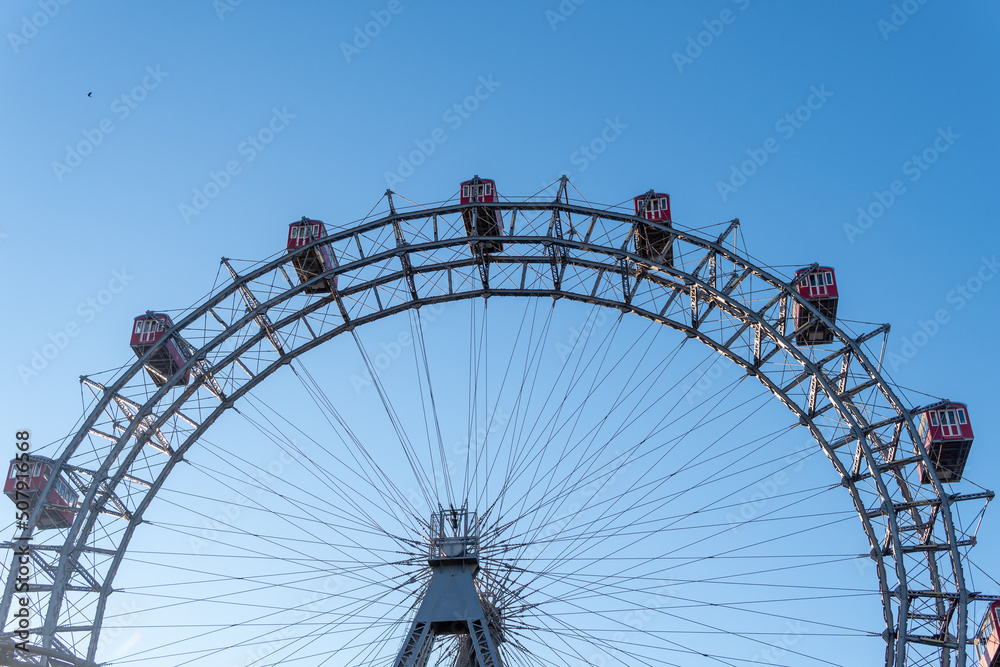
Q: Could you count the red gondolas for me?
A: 8